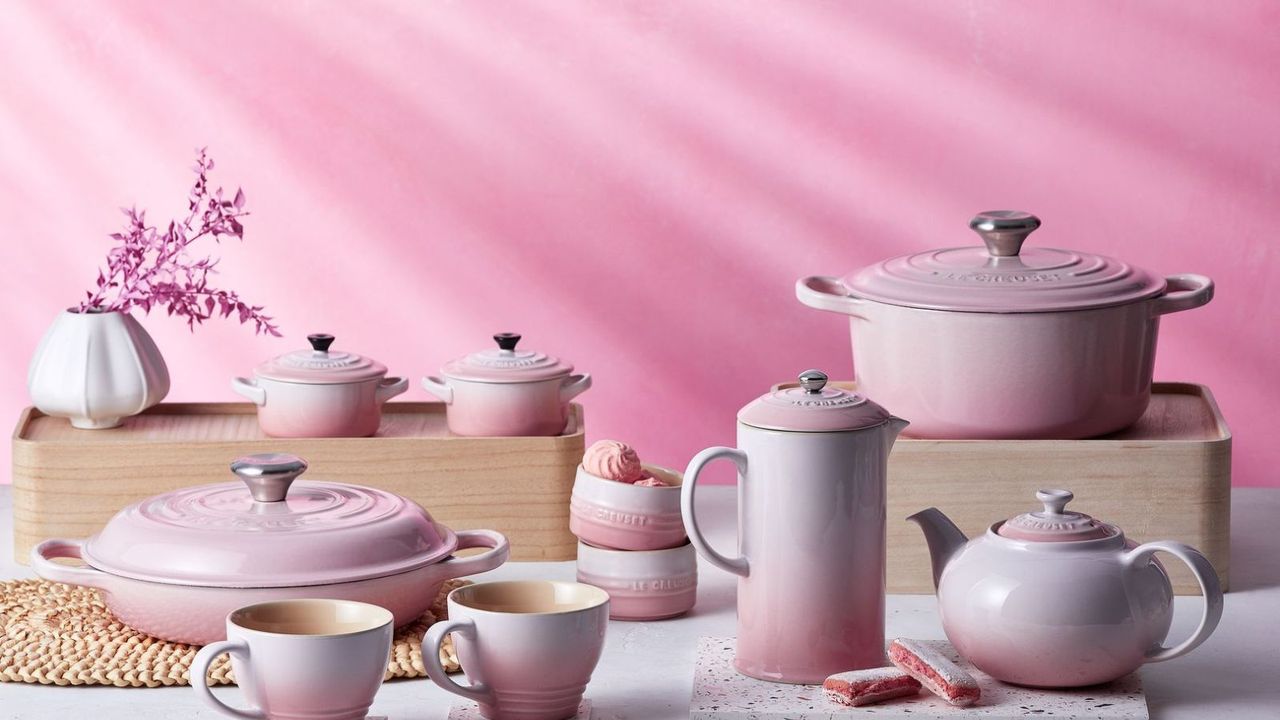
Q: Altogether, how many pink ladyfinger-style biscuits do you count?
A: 2